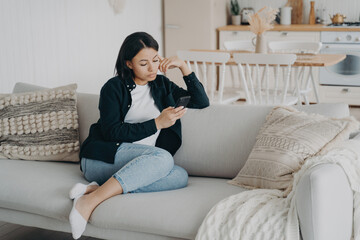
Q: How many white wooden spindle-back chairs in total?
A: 4